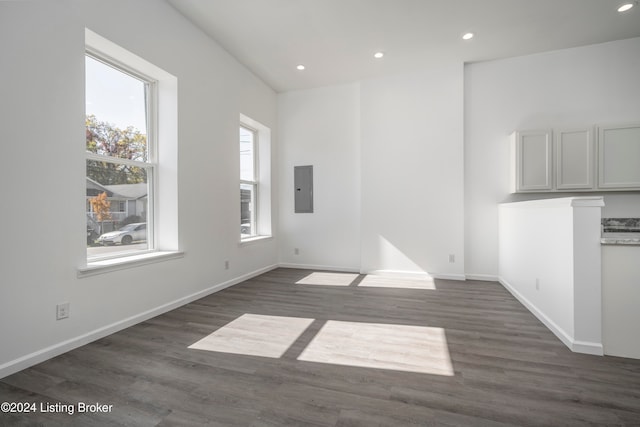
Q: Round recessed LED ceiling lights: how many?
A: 4